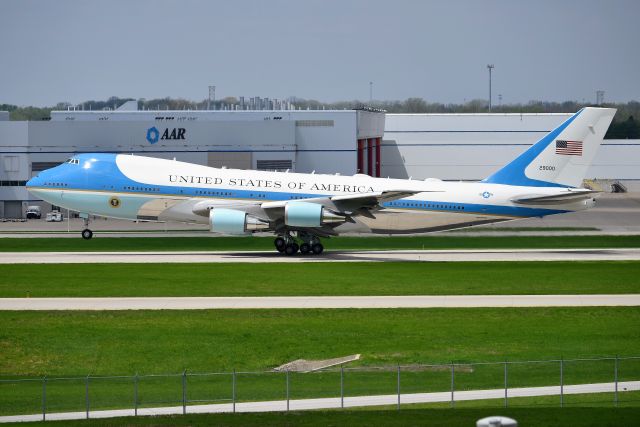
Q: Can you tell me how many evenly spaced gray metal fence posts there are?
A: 12